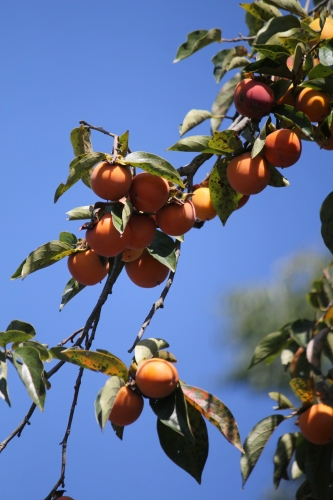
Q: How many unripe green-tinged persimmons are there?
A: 0